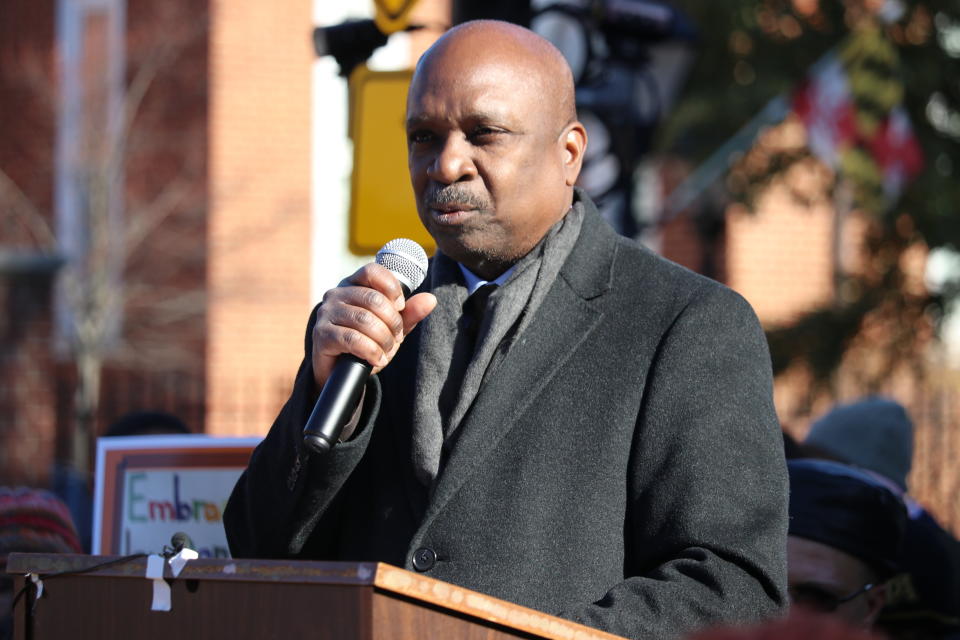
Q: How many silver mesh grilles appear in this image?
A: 1